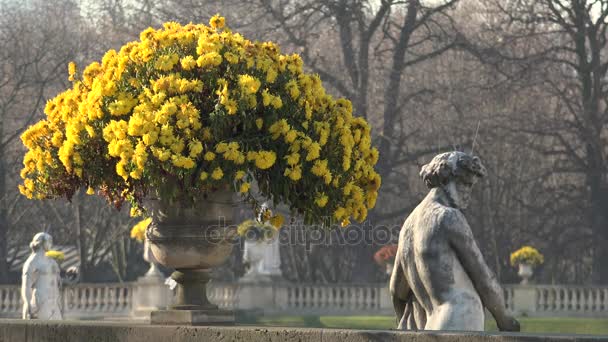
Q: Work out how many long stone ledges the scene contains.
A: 1